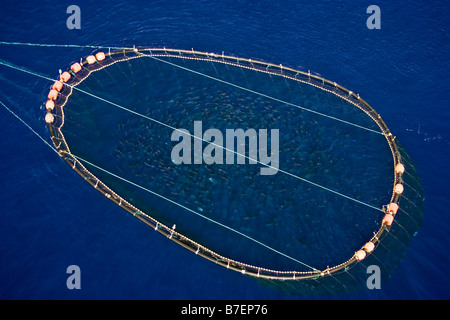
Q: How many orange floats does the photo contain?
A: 14